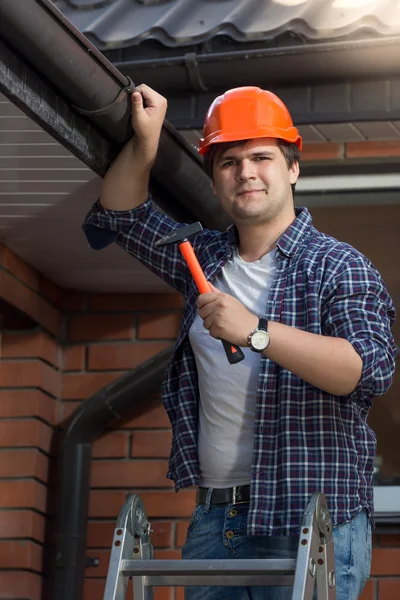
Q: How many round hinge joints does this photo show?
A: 2